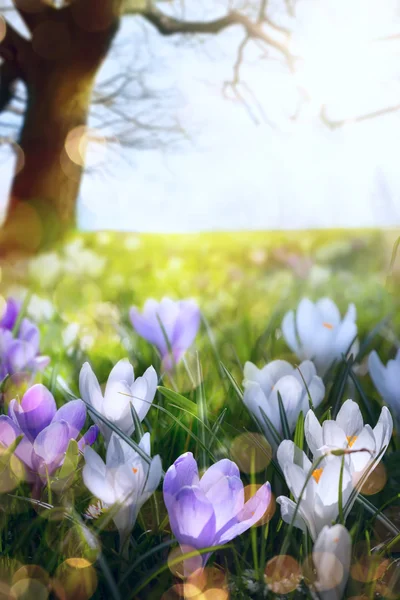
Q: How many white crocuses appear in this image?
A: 8